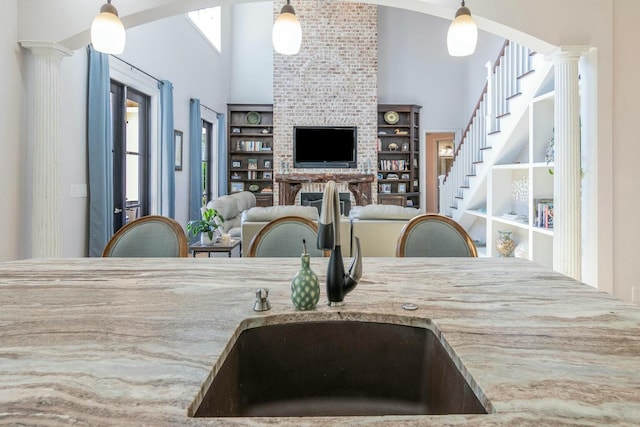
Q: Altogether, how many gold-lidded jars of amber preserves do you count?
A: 0